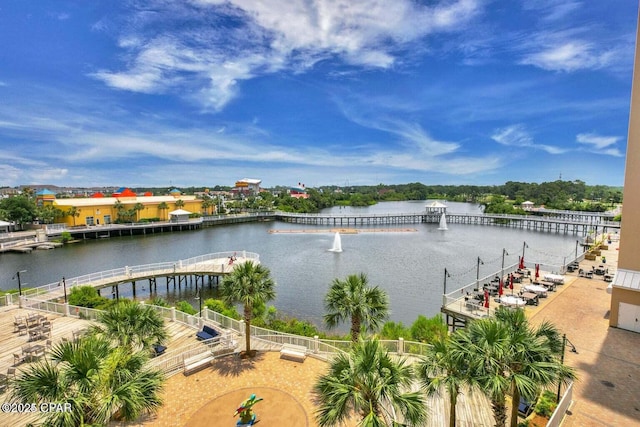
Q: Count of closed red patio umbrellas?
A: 5